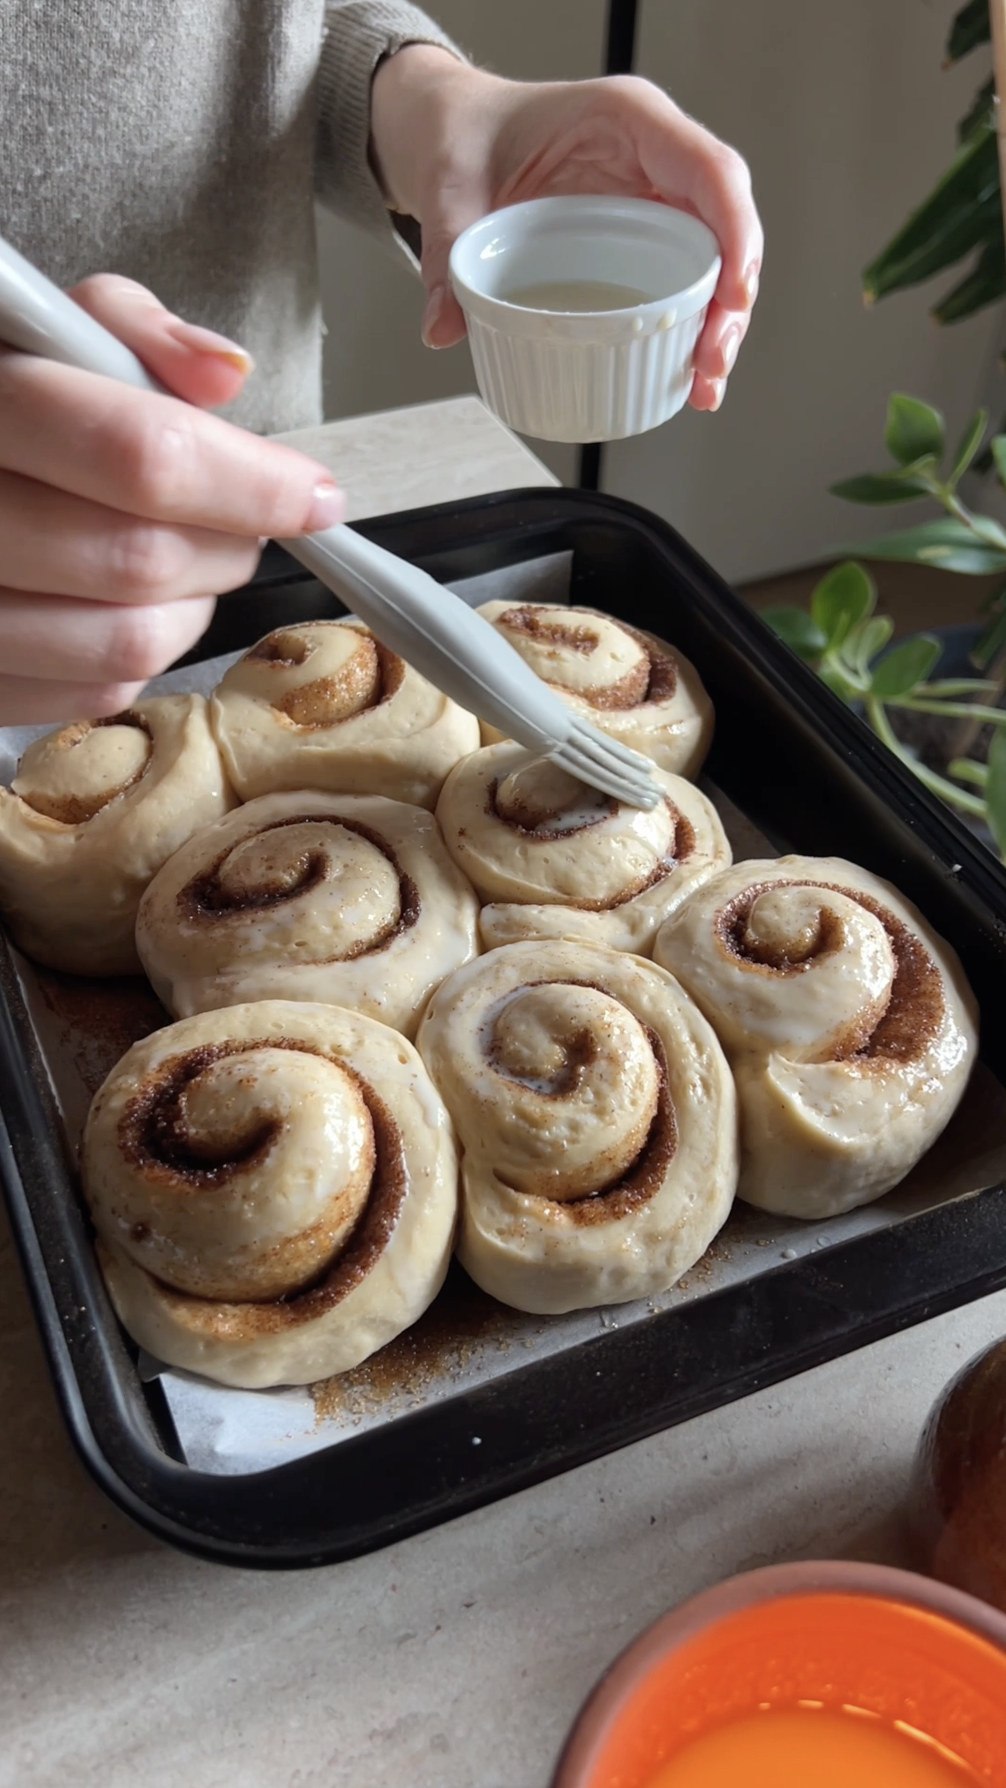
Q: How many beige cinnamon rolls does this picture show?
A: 8